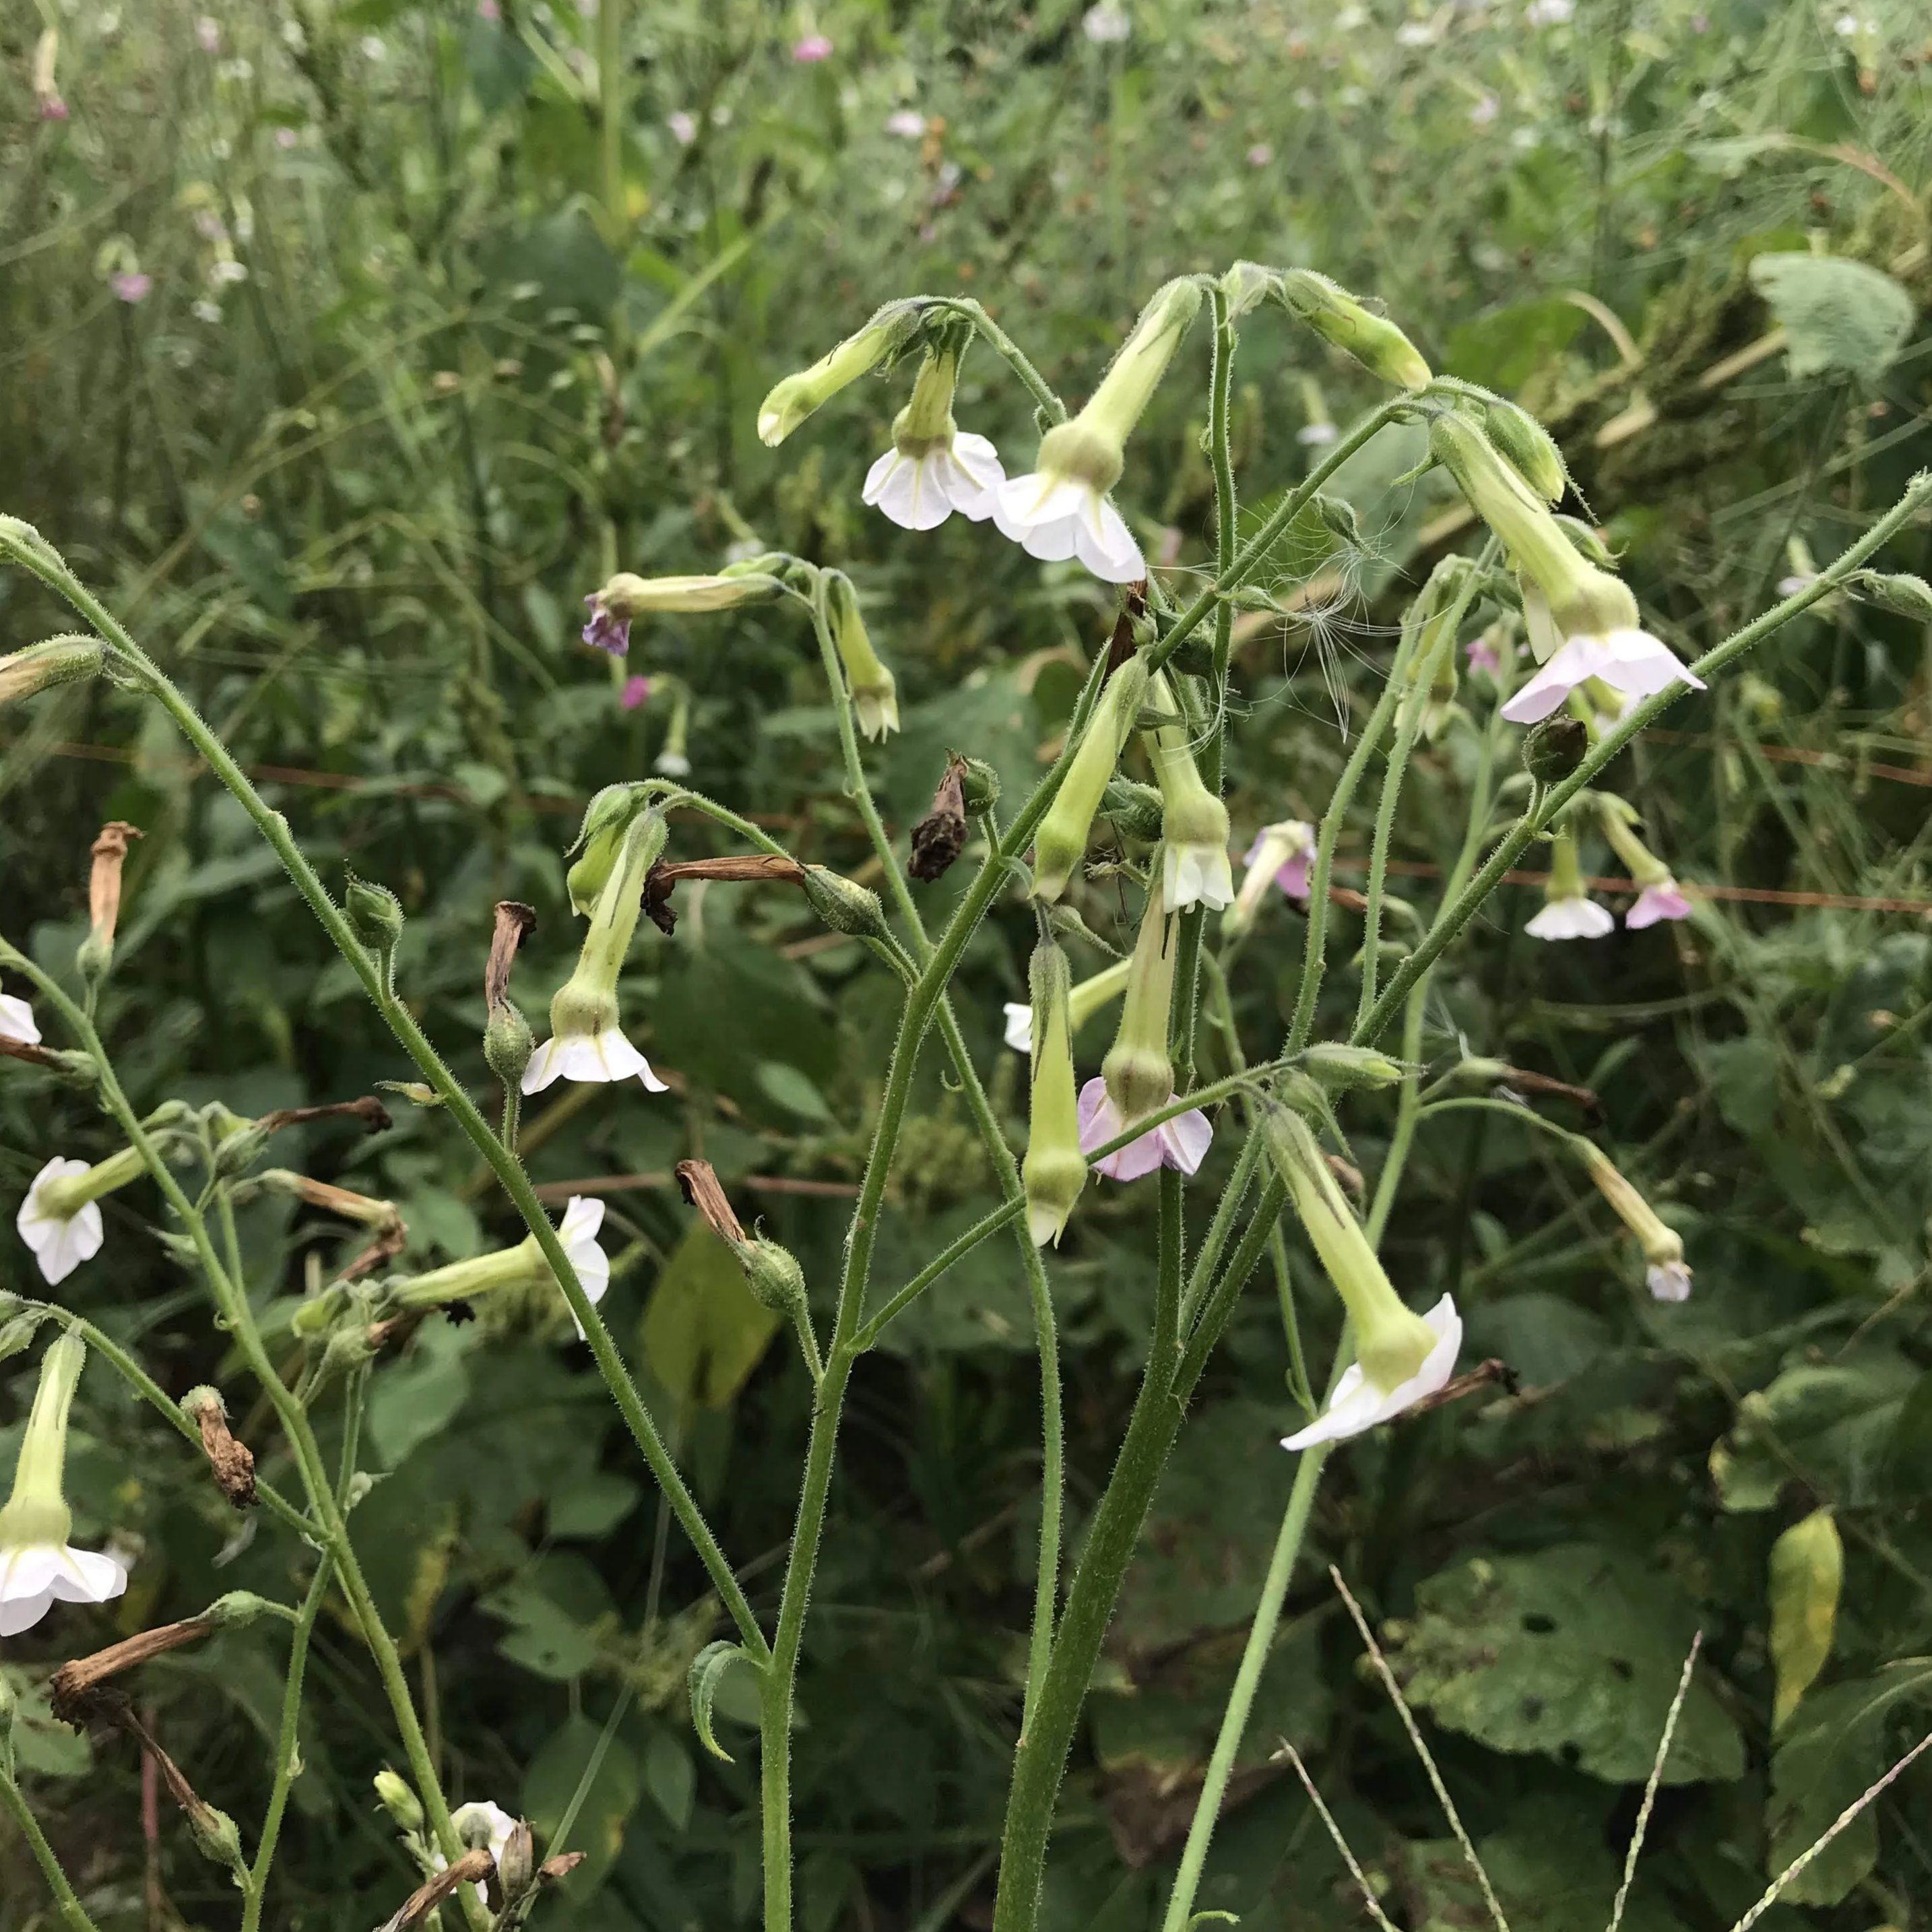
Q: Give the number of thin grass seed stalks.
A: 4